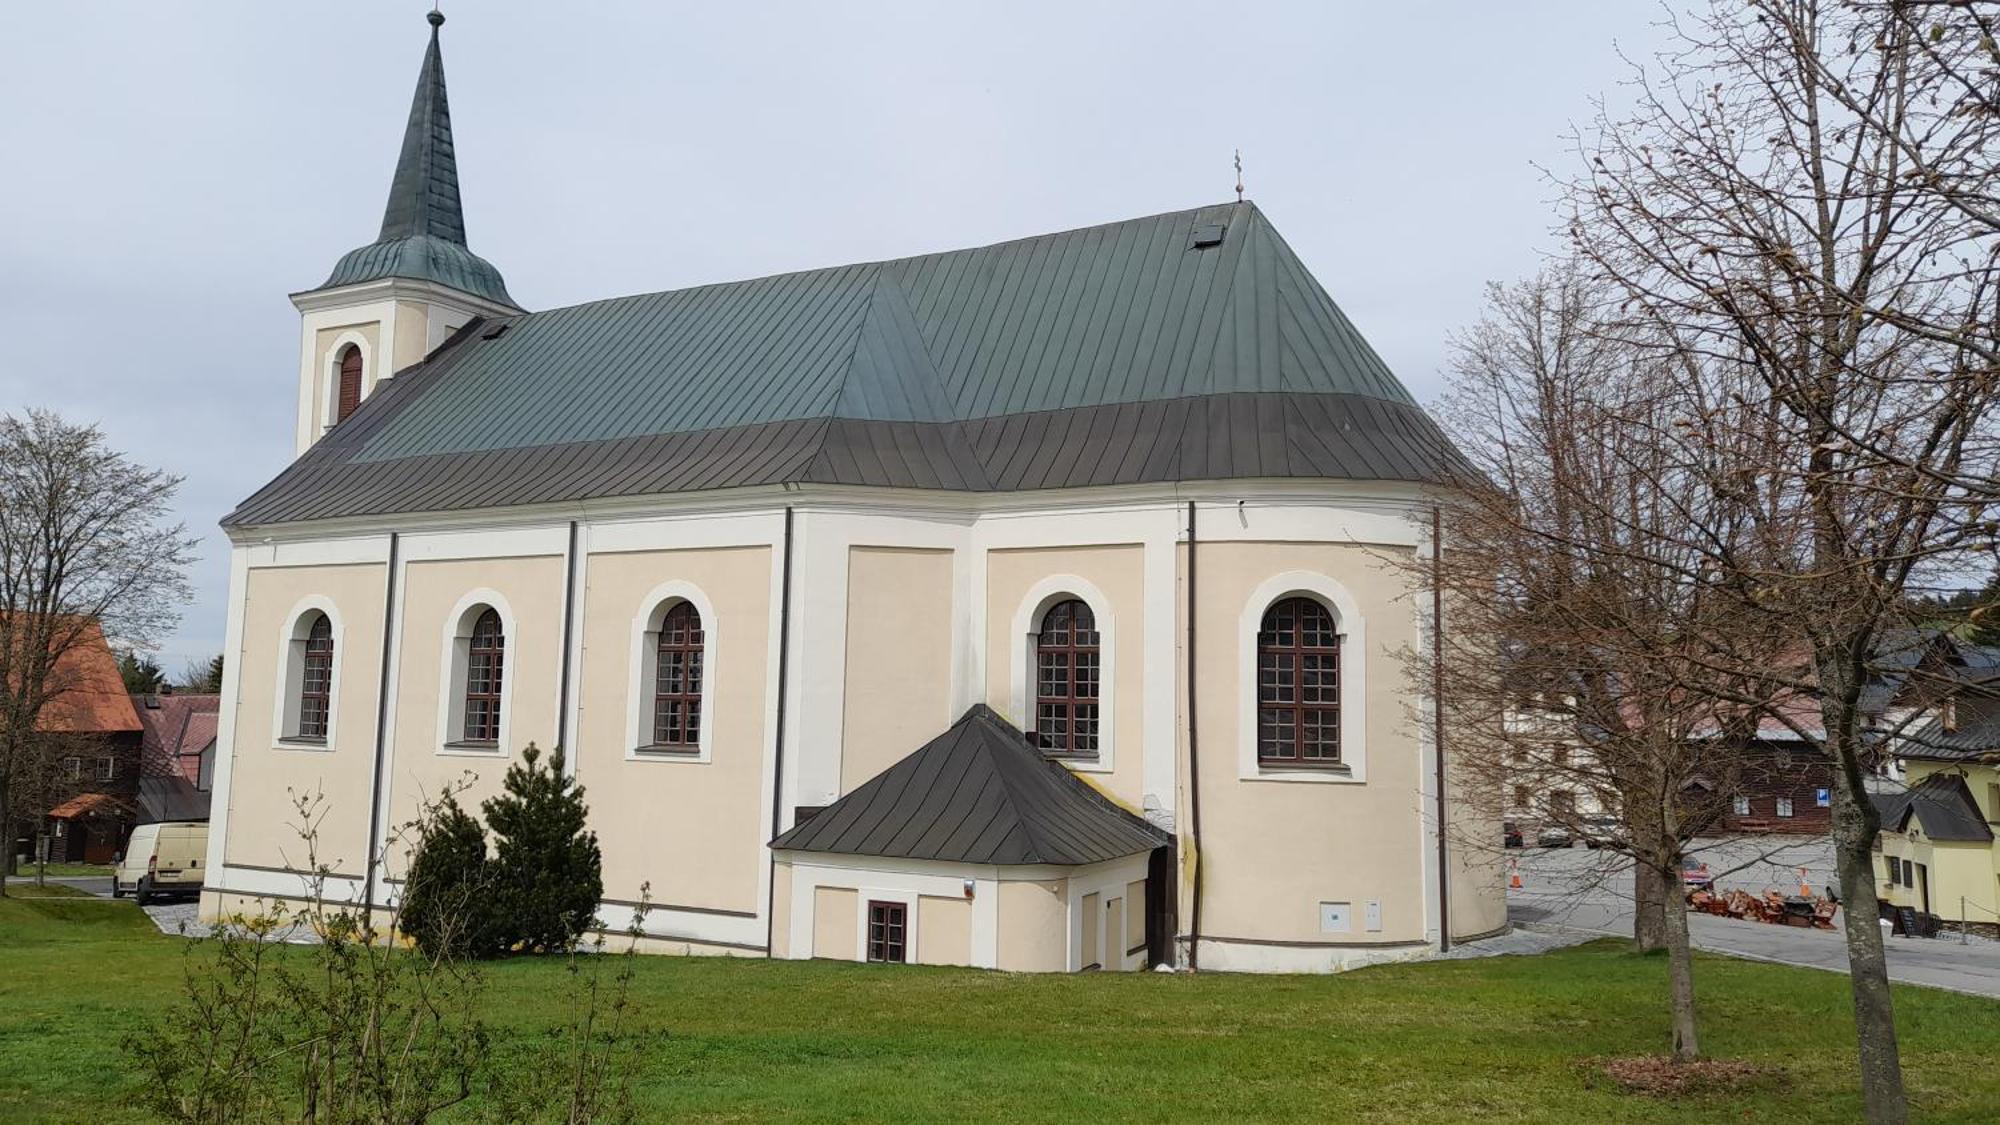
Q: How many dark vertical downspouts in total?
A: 5